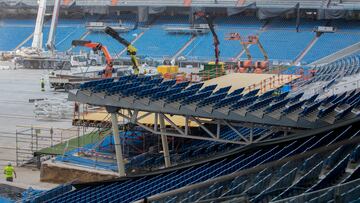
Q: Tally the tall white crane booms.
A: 2